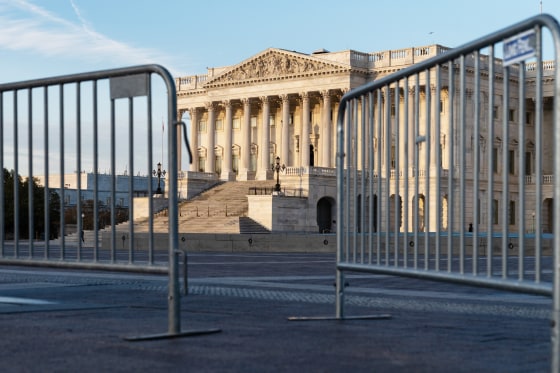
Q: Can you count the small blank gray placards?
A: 1